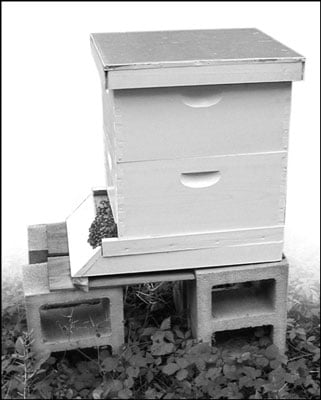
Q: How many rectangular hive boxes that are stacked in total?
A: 2